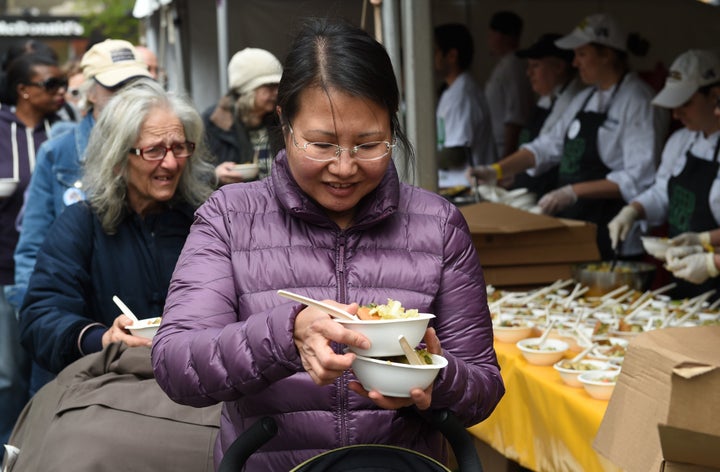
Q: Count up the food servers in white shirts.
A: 5